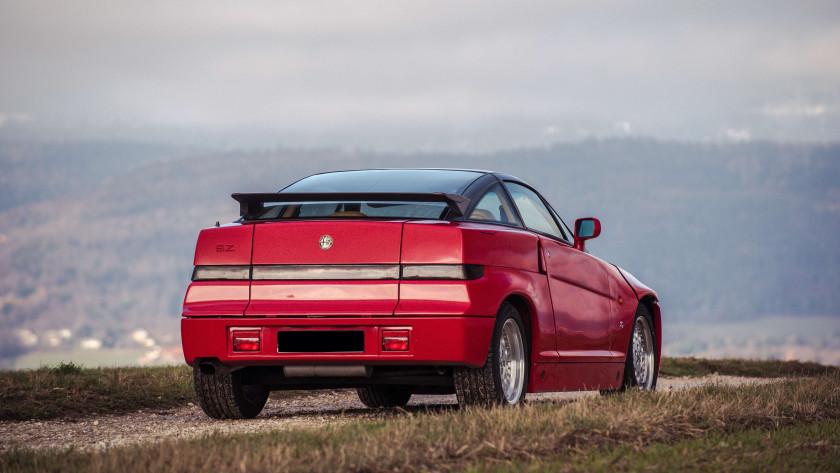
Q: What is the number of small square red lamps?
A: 2